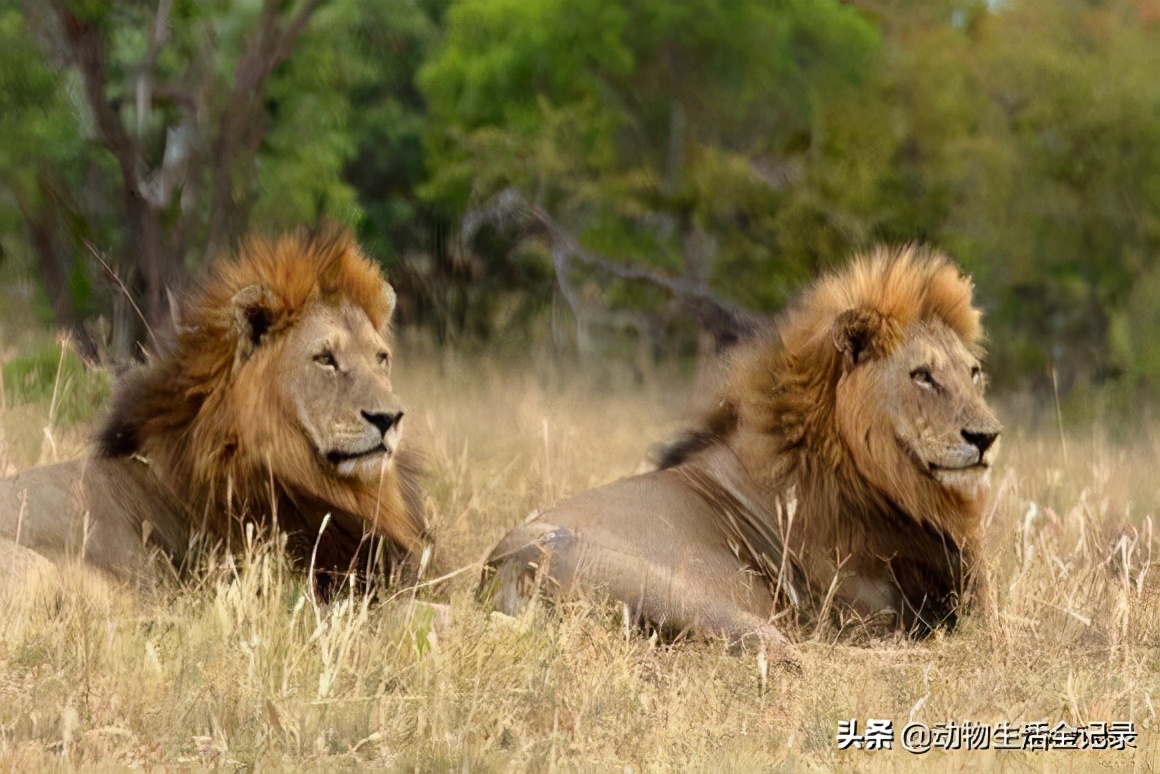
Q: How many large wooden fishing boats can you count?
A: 0